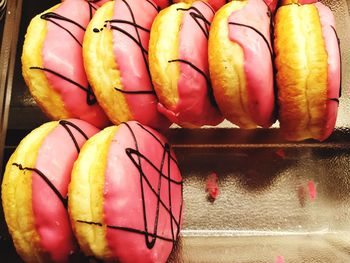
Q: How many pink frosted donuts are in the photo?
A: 7